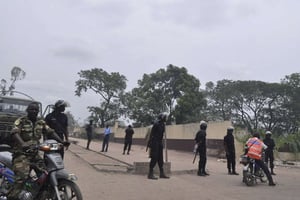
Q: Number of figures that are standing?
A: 8